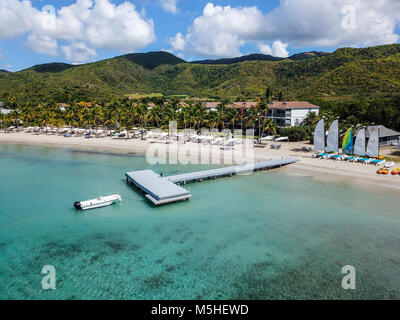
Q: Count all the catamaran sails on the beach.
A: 5